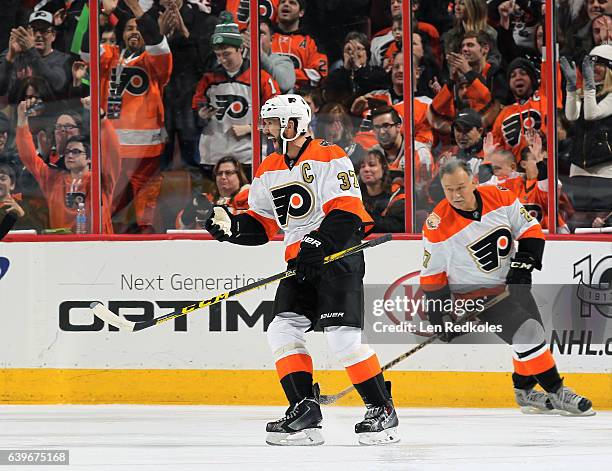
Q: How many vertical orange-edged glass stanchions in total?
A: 4